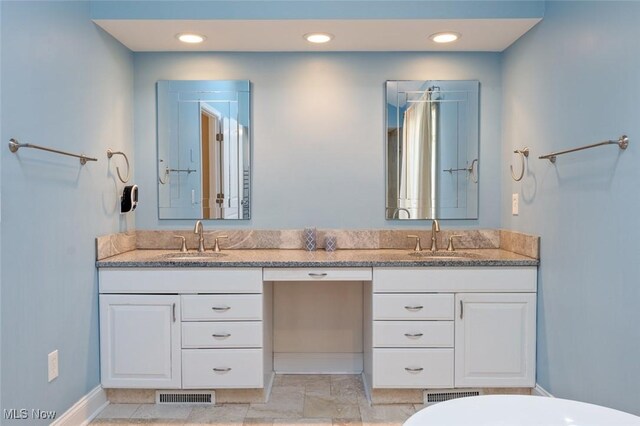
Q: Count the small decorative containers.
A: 2